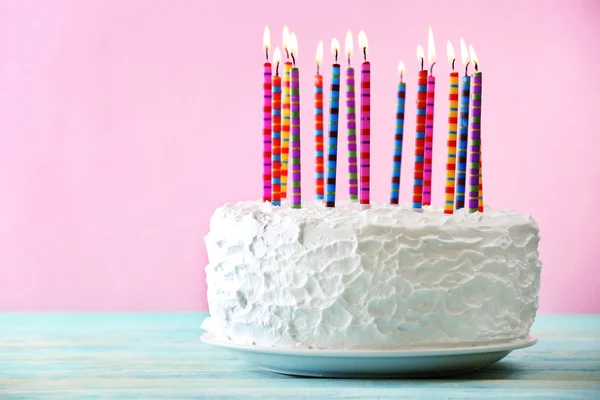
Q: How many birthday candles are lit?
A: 14